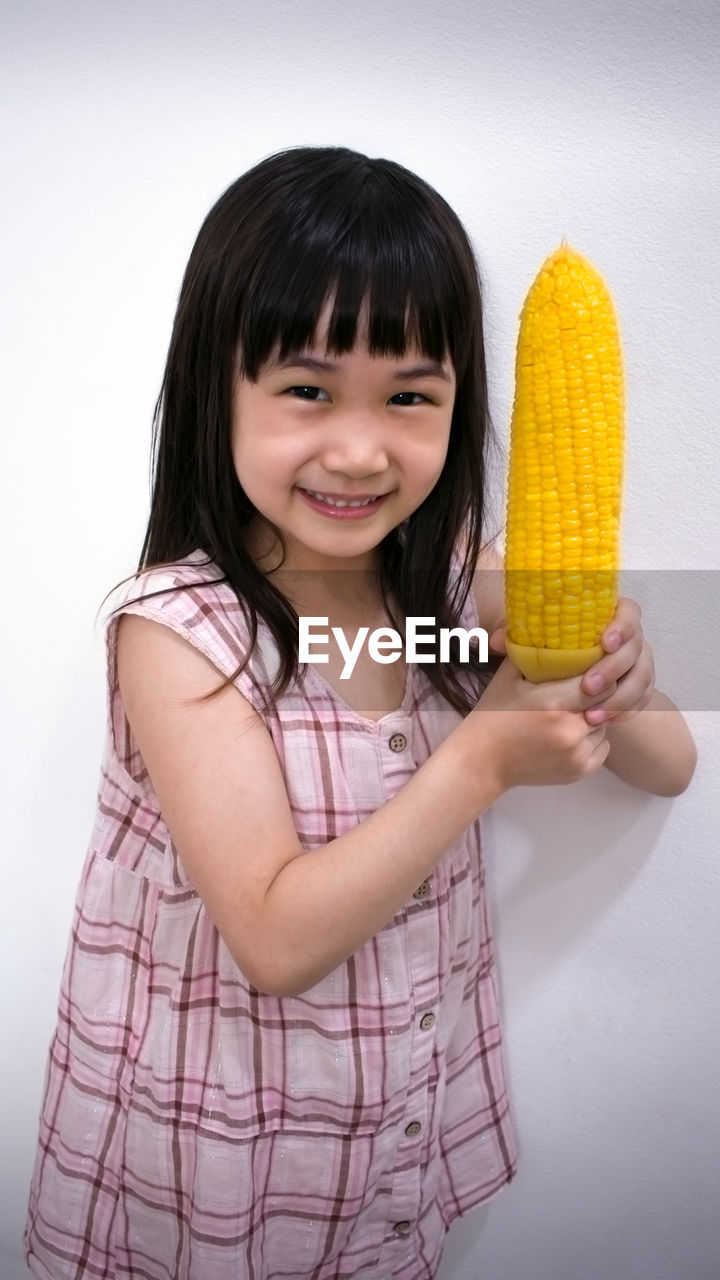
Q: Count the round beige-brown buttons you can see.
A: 5